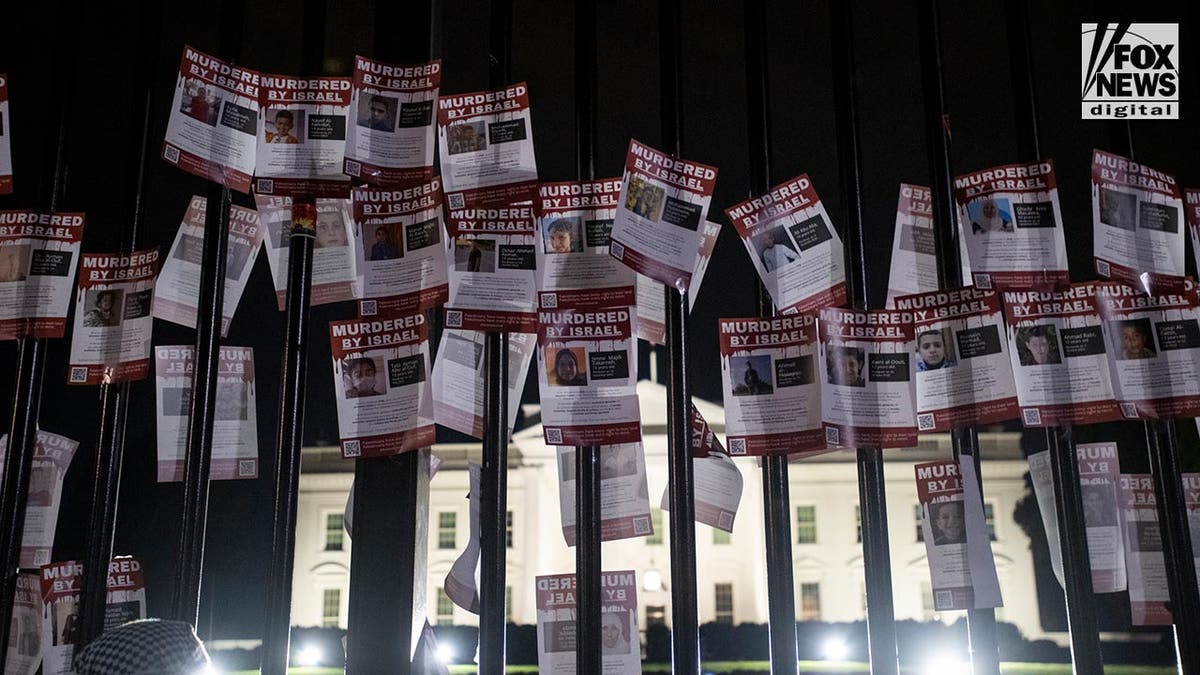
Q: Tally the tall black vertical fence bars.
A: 13